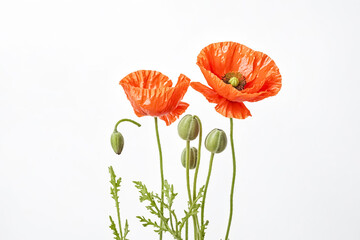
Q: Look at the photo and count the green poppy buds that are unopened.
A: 4